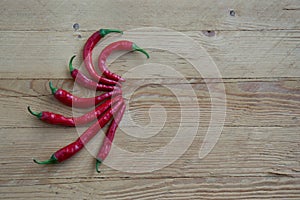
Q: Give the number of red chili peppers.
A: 7